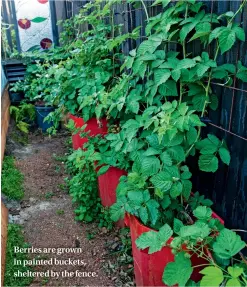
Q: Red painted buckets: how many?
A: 3